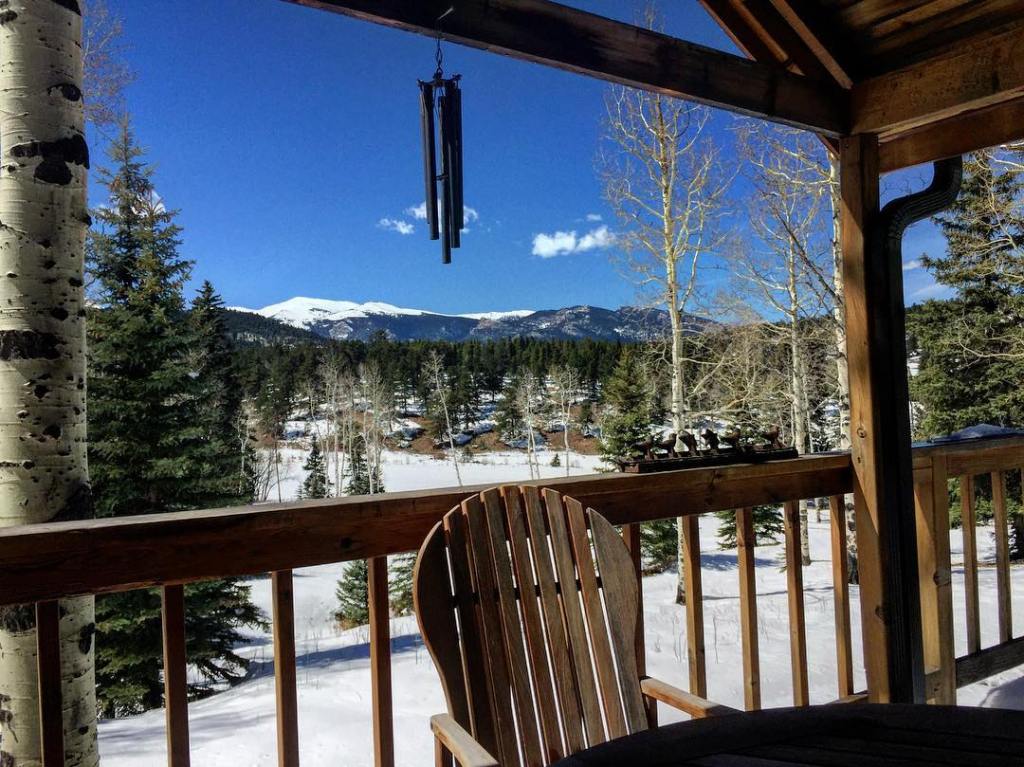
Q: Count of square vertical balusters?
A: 11